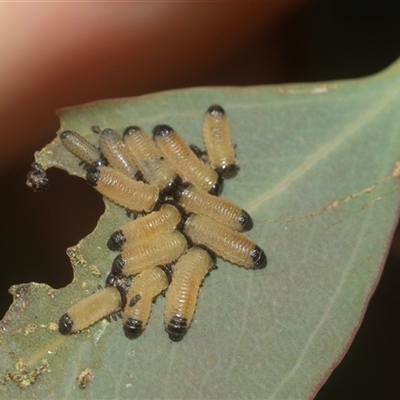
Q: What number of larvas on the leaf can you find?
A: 13